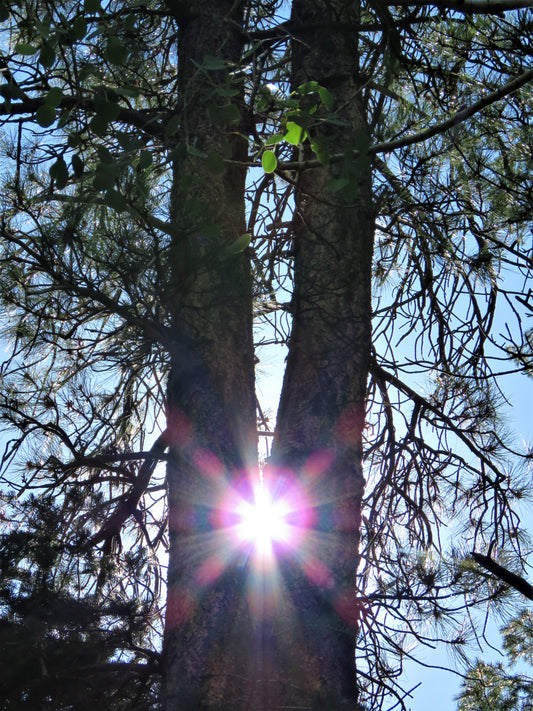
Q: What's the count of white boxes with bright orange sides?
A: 0